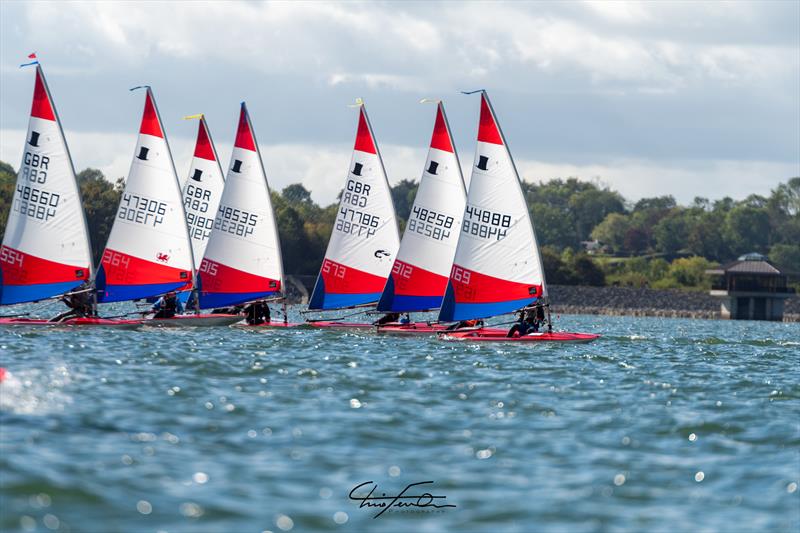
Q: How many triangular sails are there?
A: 7